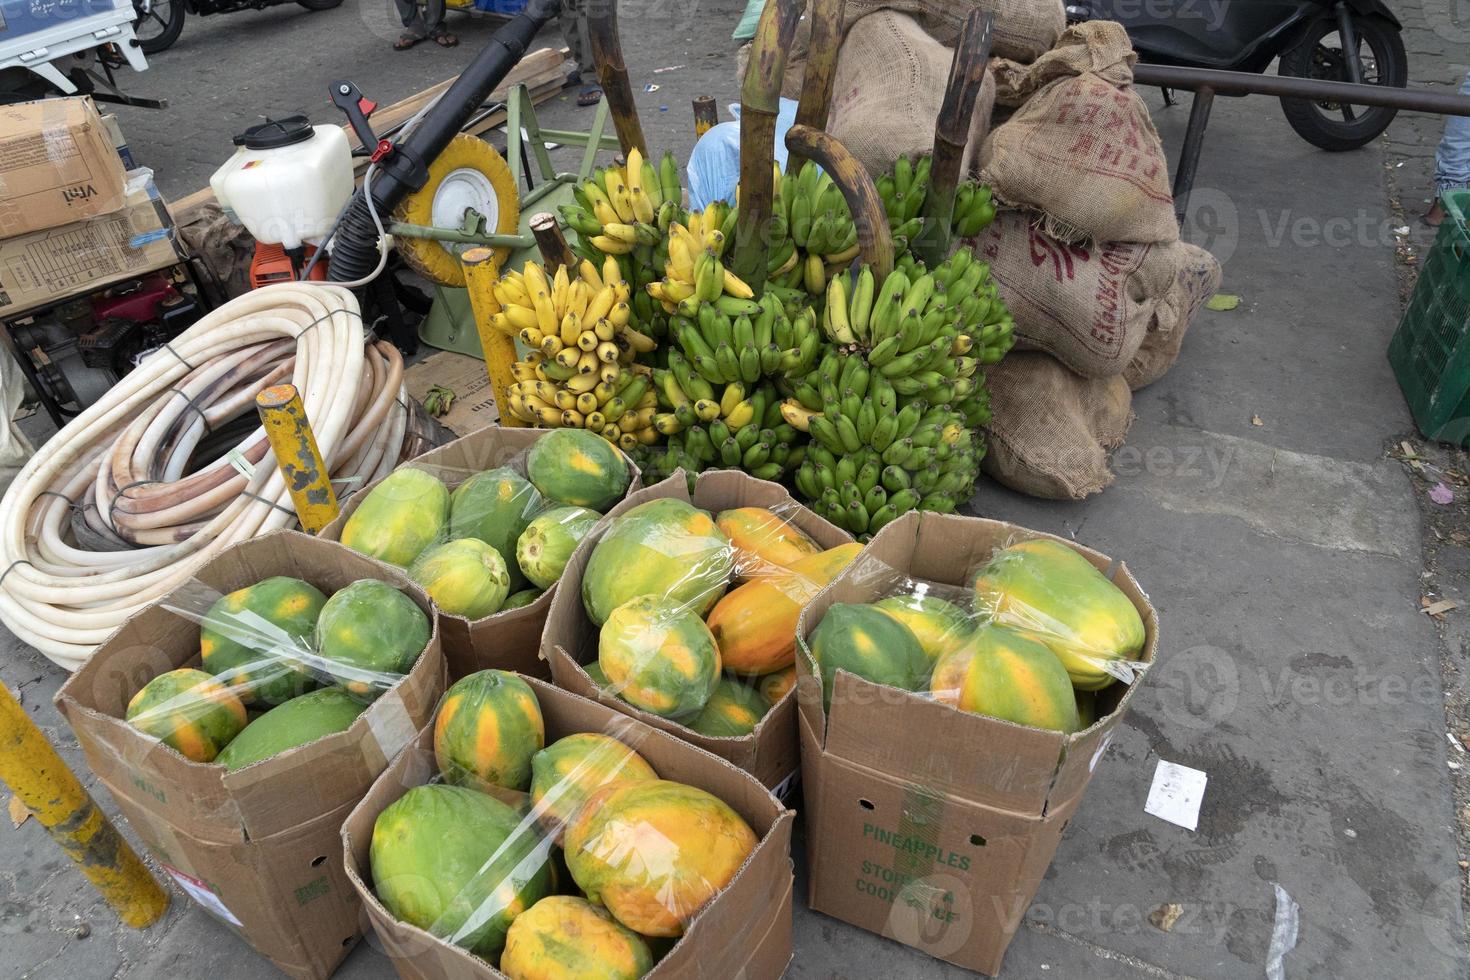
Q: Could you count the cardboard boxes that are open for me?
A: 5